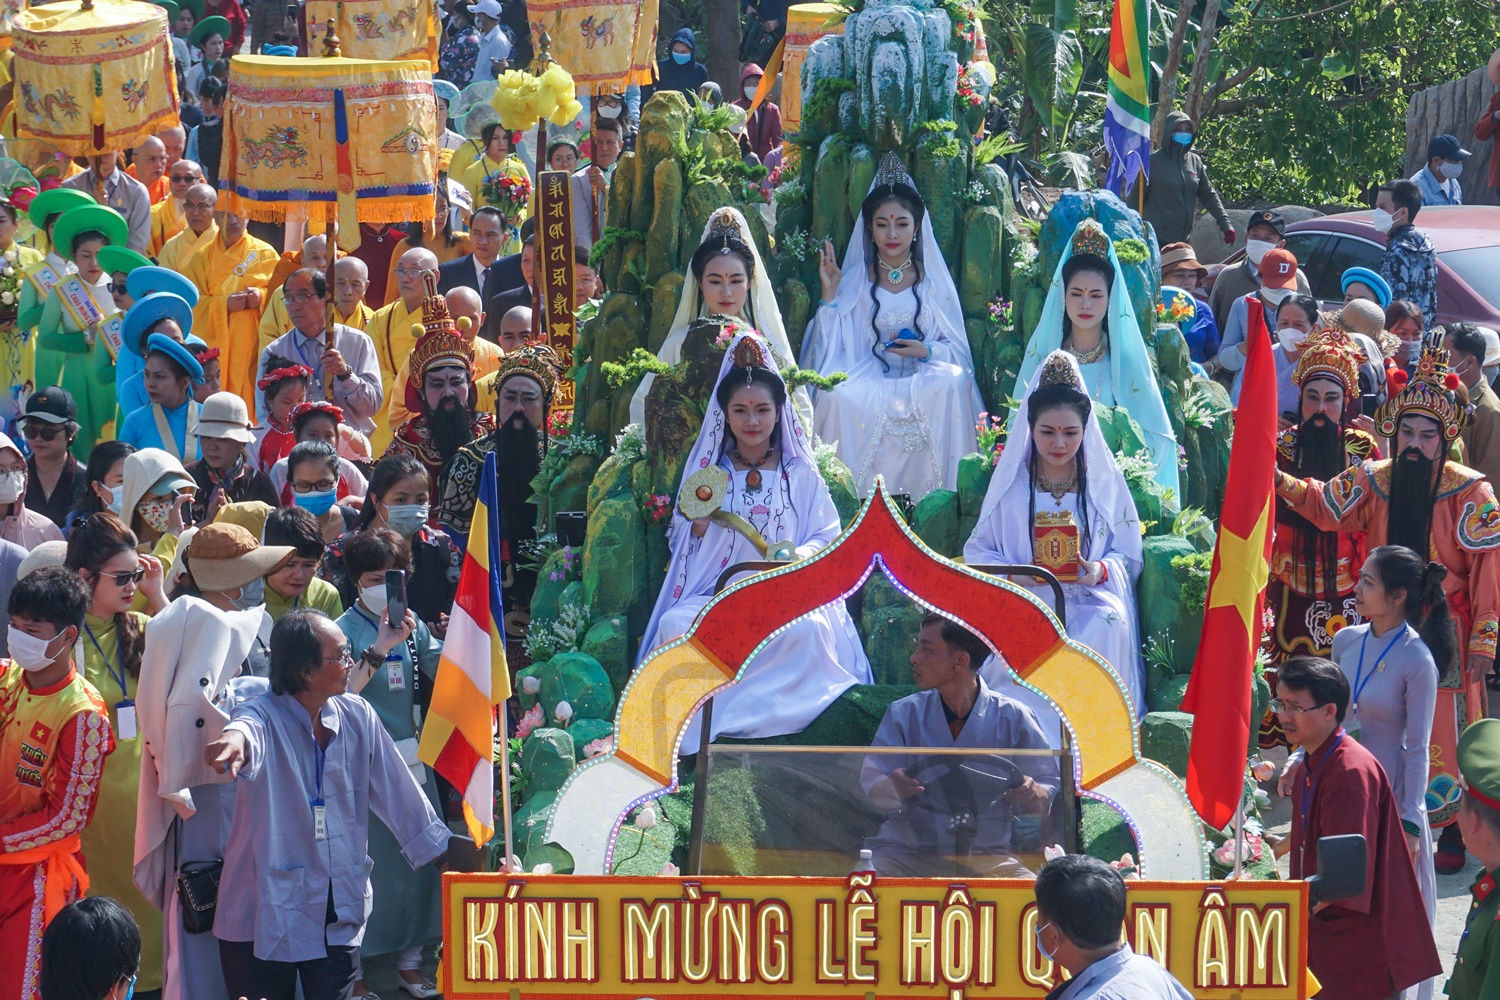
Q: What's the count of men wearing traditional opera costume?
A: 4